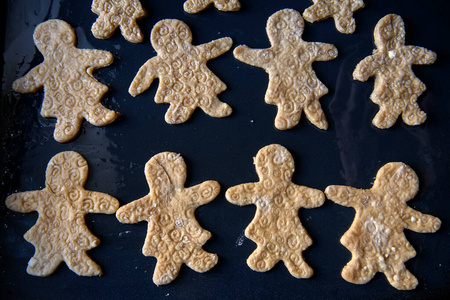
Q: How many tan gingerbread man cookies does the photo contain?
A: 11